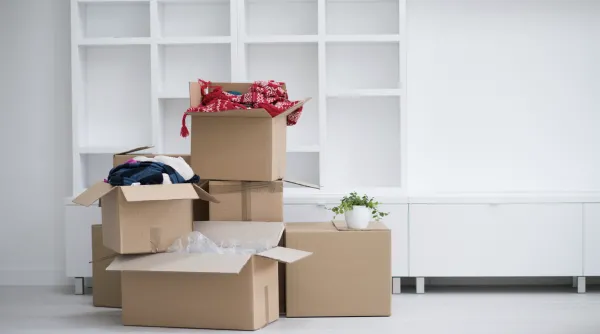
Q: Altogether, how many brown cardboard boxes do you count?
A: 7